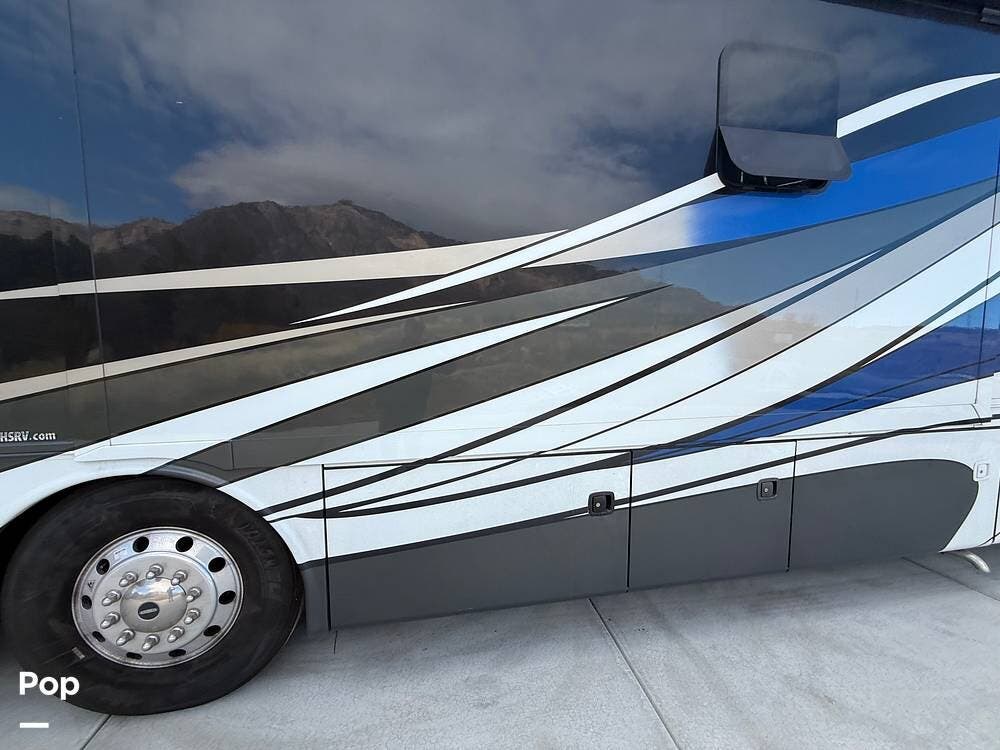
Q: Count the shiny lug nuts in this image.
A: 10